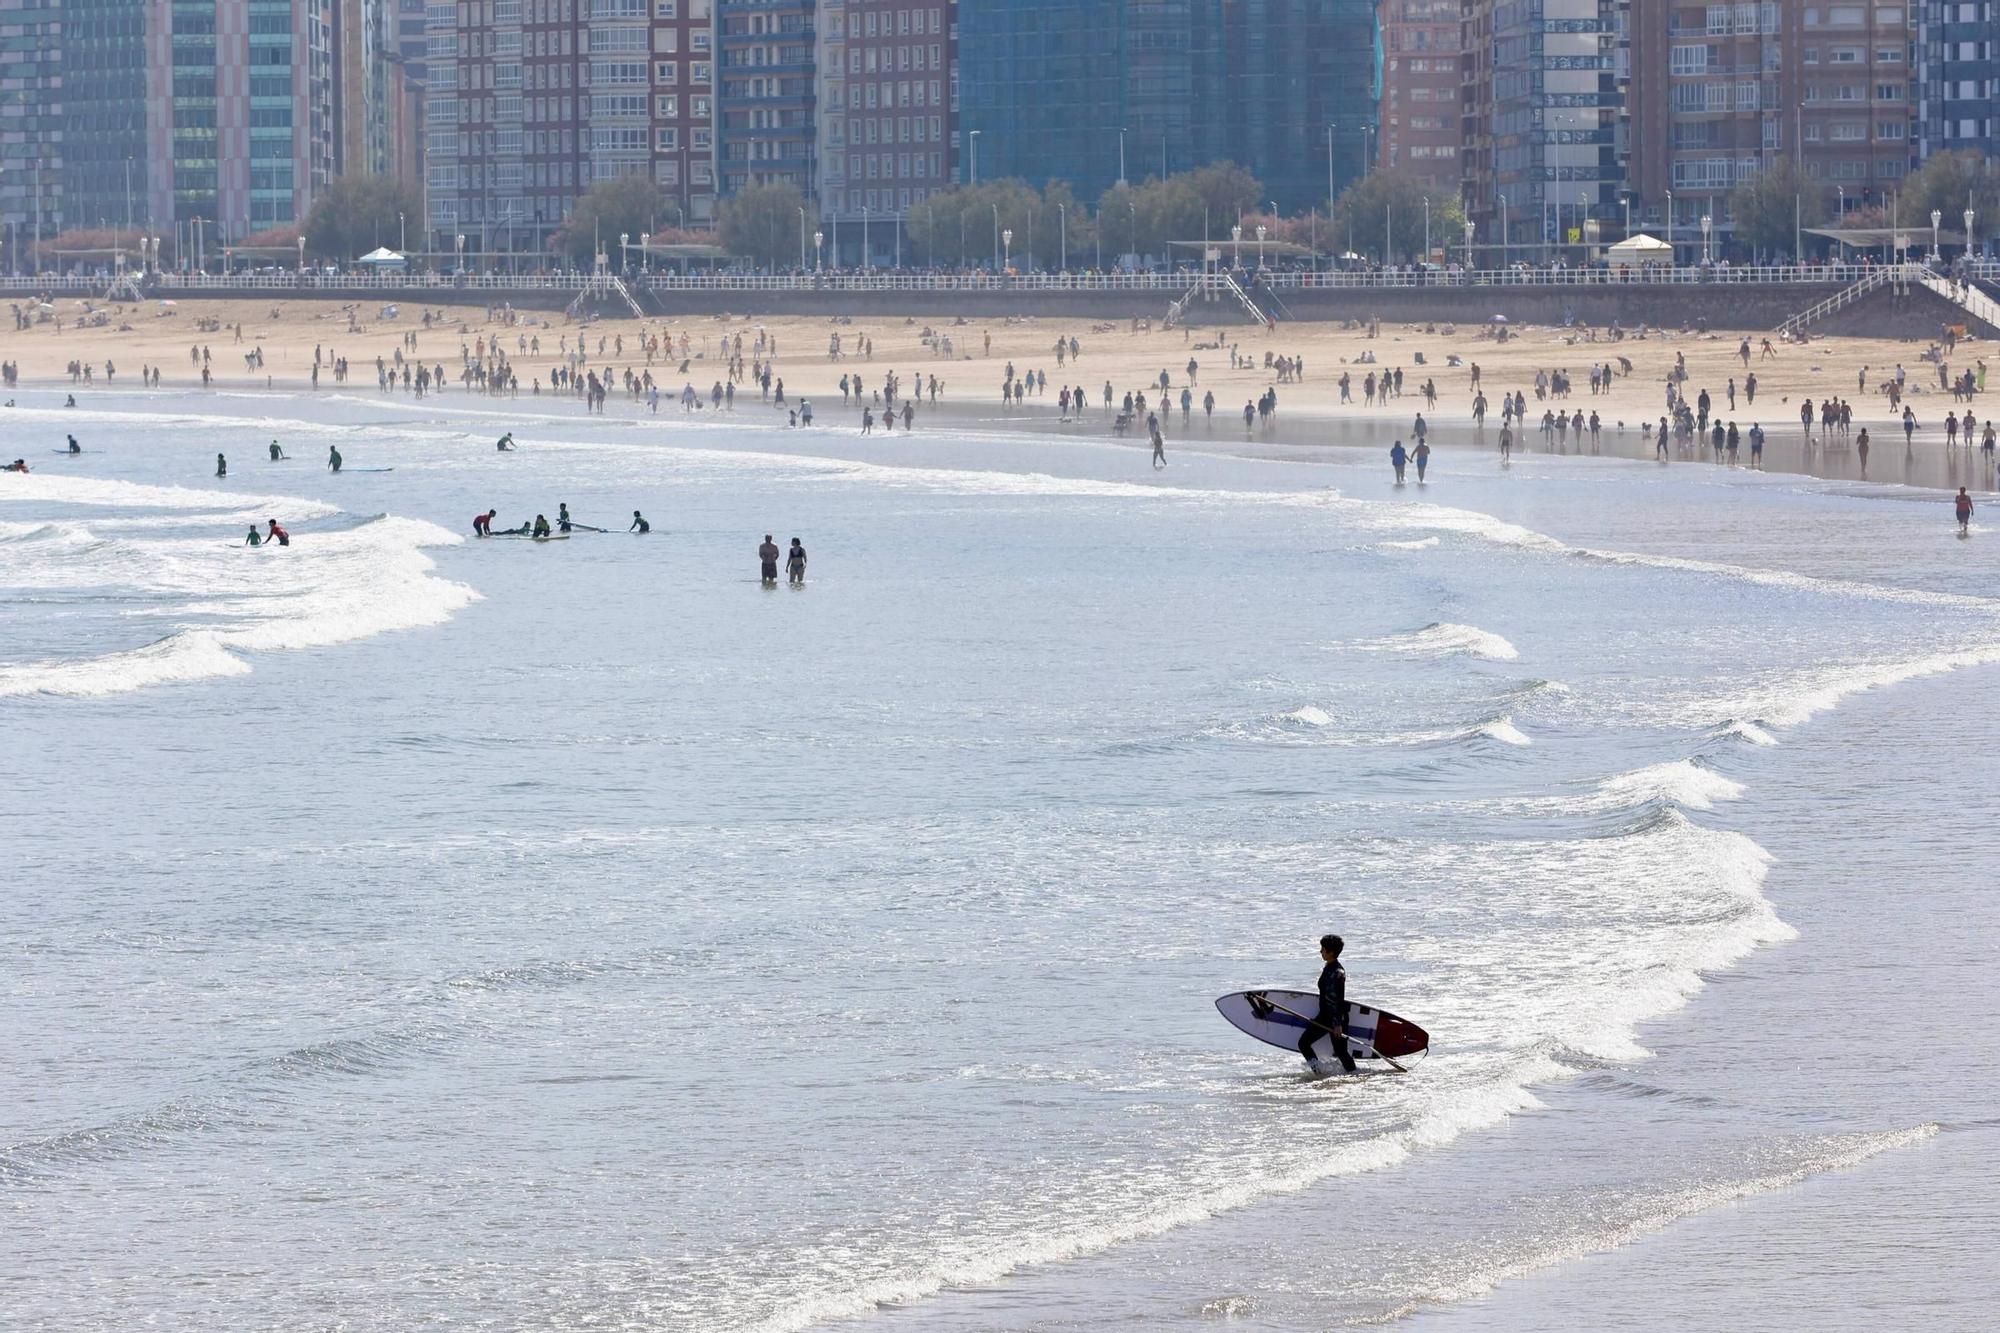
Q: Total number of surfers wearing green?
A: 9